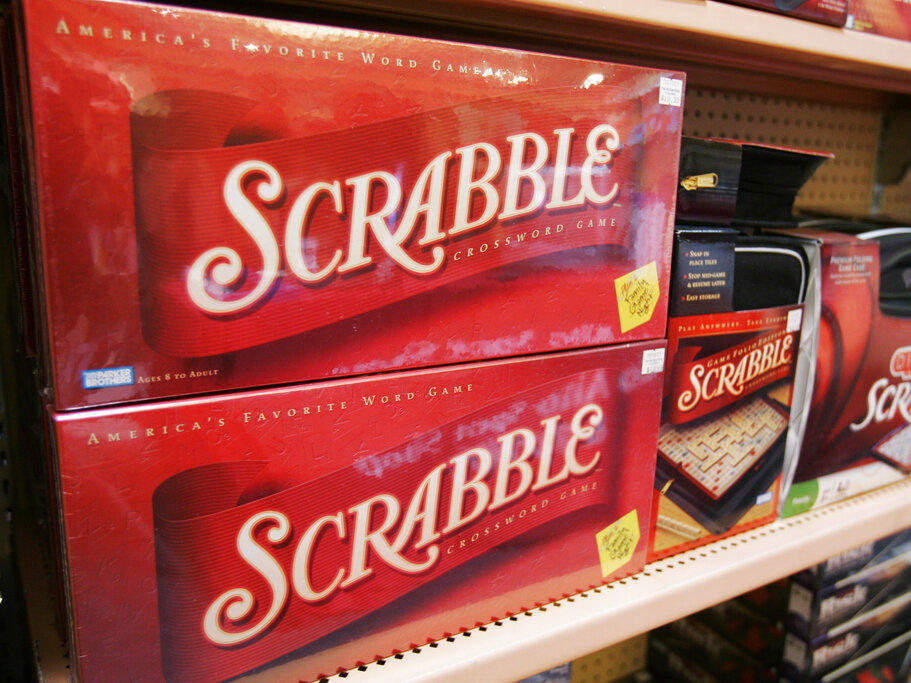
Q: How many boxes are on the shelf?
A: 4